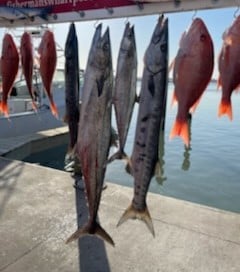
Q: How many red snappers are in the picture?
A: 5